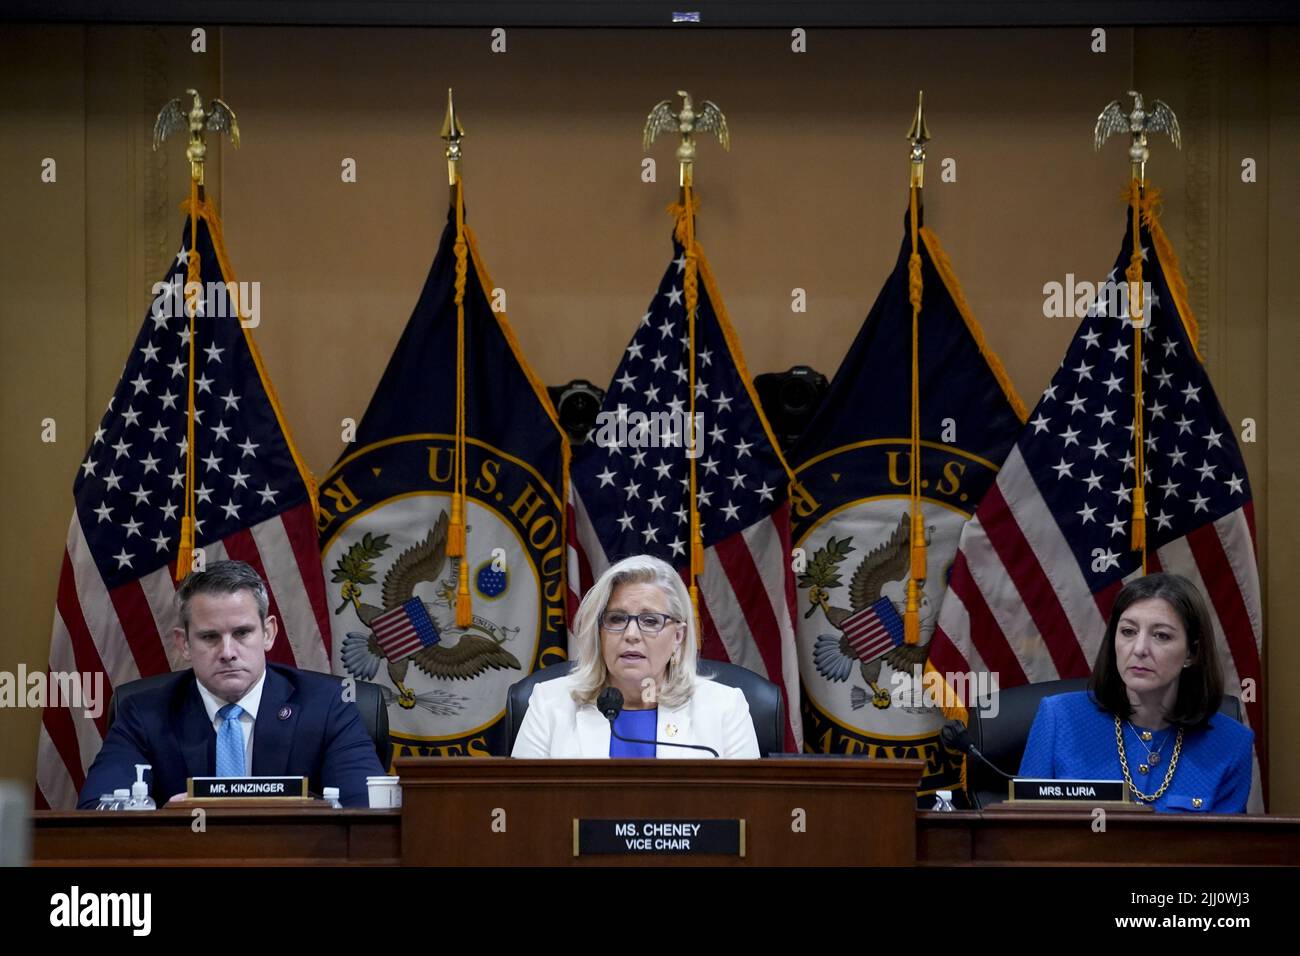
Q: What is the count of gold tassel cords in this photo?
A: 5